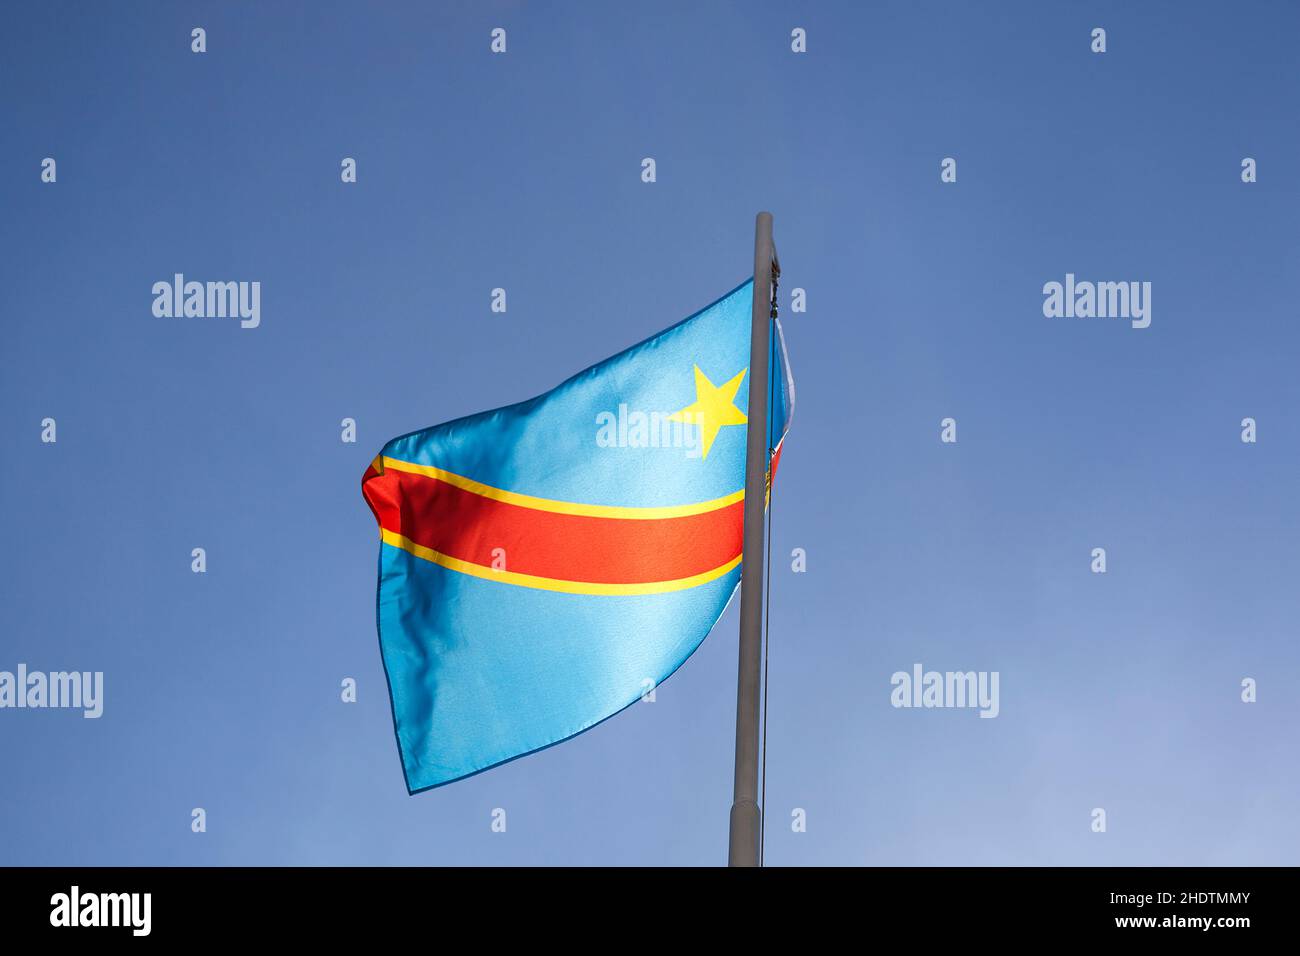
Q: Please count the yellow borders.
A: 2